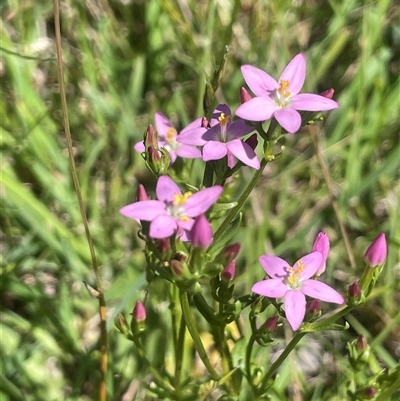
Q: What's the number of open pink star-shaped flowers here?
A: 5